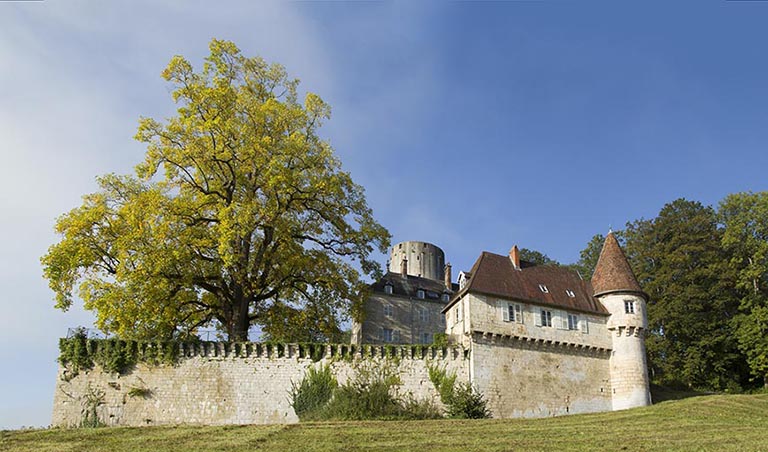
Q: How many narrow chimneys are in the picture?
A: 3